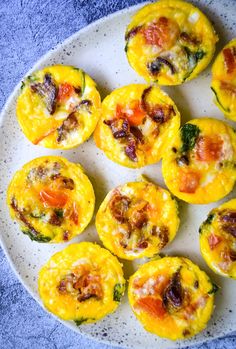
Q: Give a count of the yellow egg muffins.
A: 10